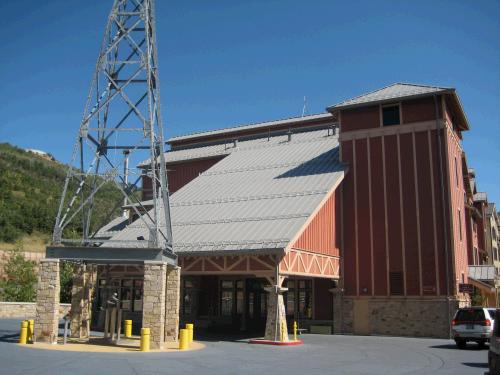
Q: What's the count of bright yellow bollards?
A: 6